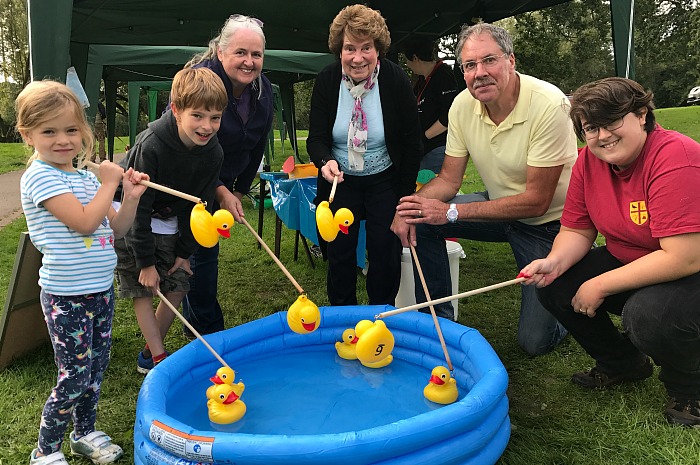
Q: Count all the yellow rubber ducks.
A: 8